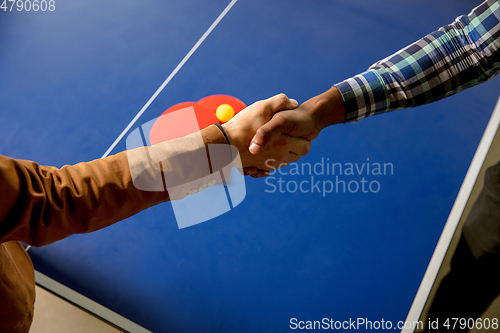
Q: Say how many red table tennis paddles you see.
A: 2